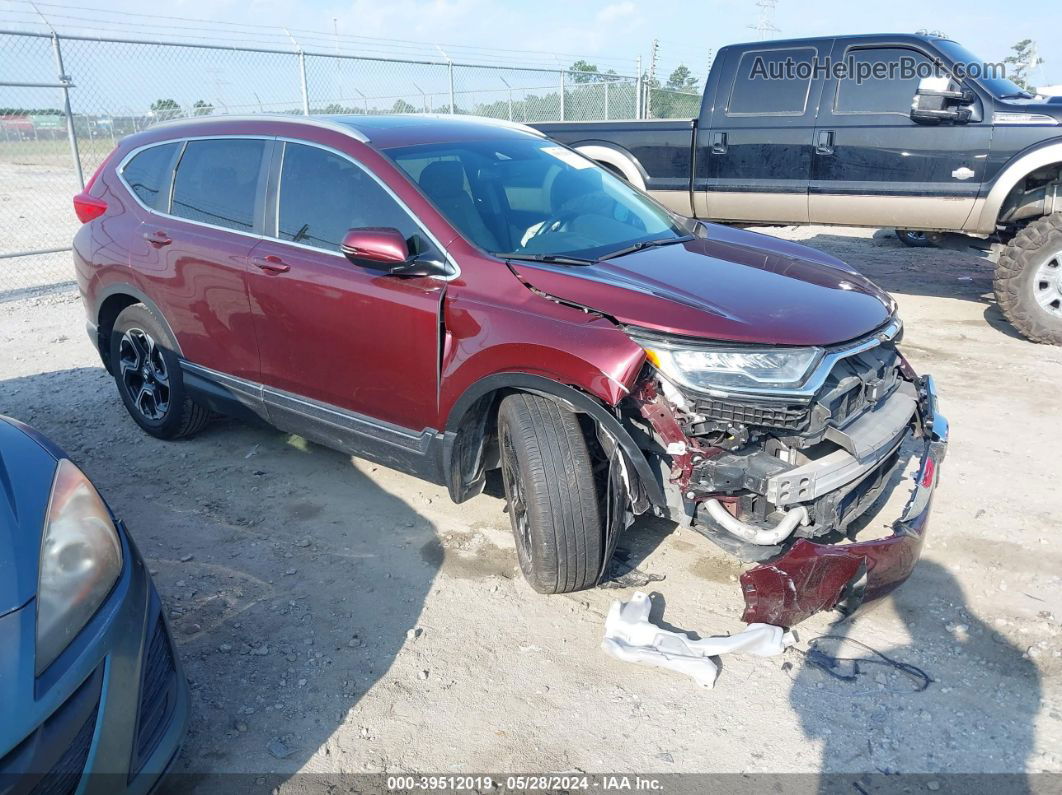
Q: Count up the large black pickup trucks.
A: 1